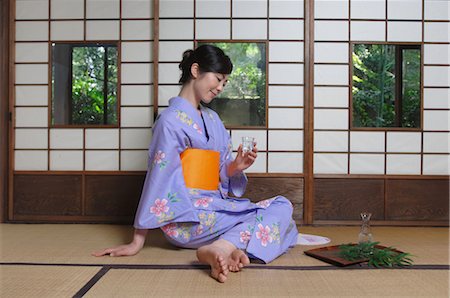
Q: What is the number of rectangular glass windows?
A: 3